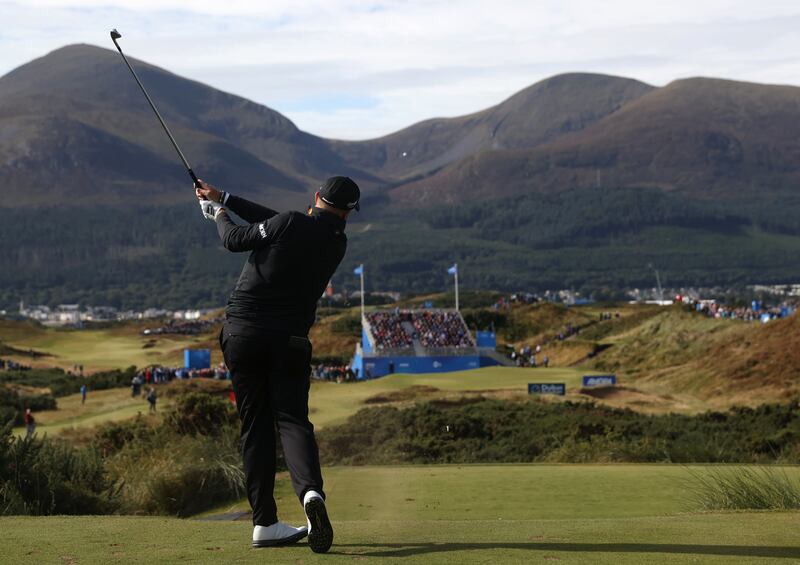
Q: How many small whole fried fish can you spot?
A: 0